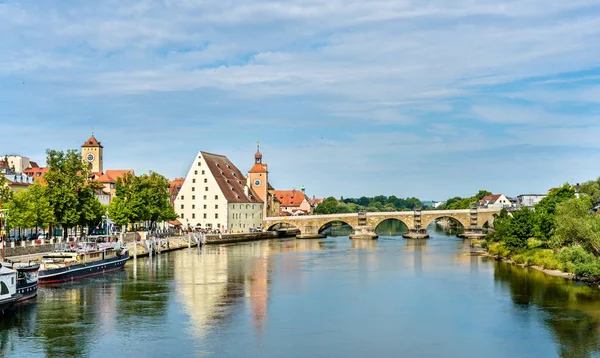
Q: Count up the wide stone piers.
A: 4